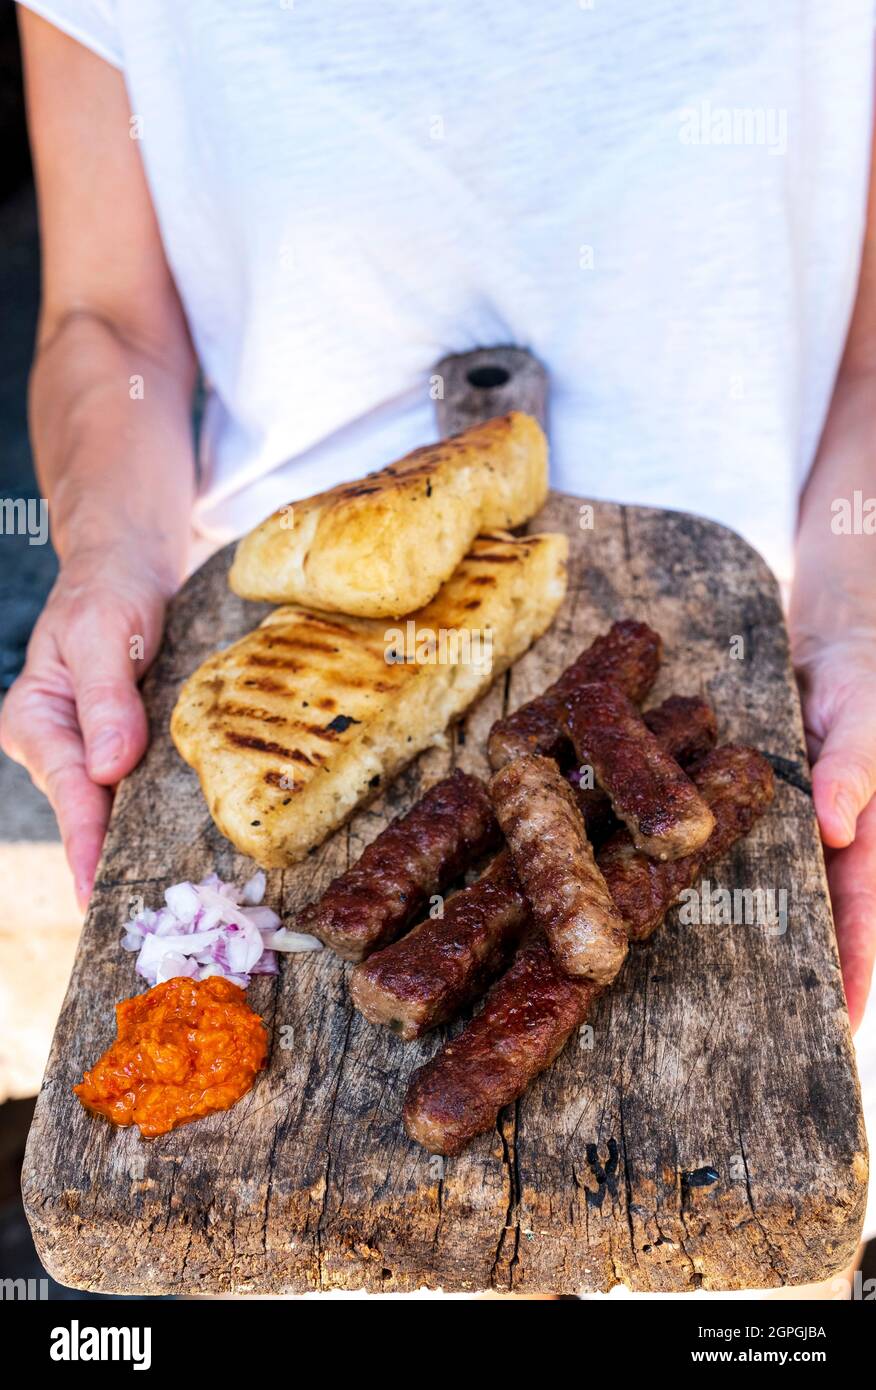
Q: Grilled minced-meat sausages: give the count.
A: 8